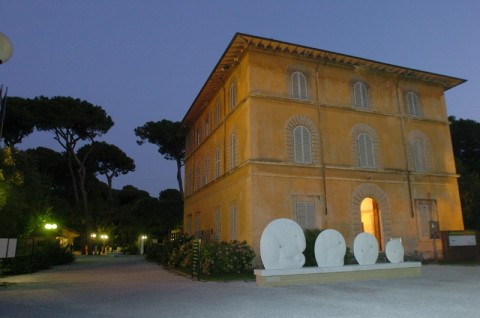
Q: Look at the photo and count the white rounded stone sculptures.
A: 4